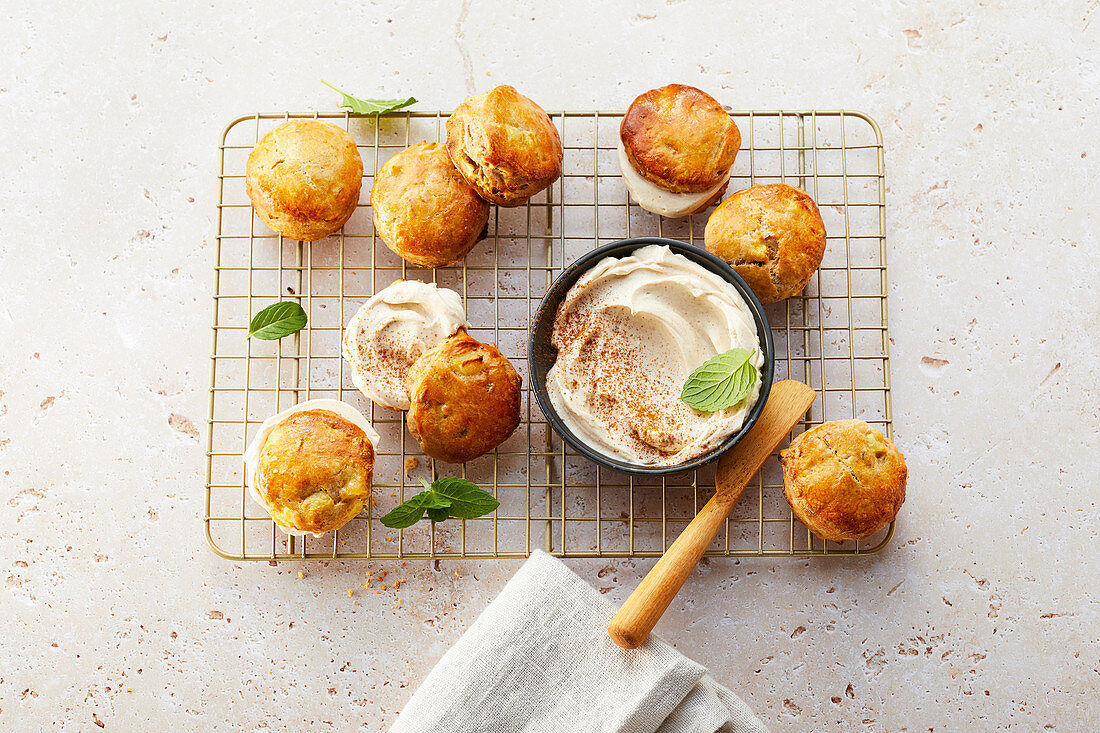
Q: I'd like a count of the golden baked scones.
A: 8